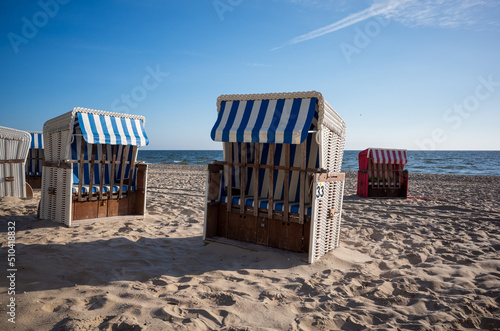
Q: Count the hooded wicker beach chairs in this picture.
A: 5